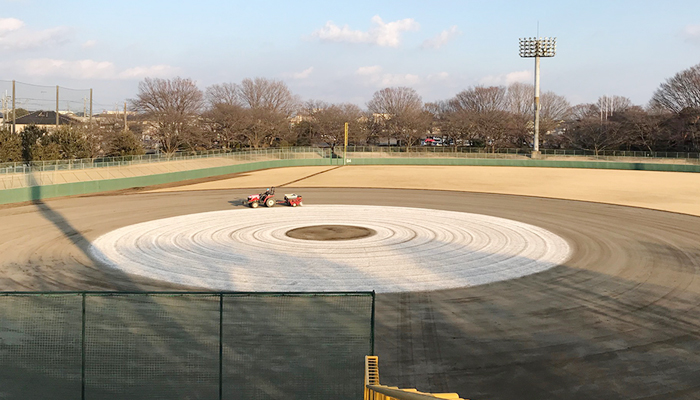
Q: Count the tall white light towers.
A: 1